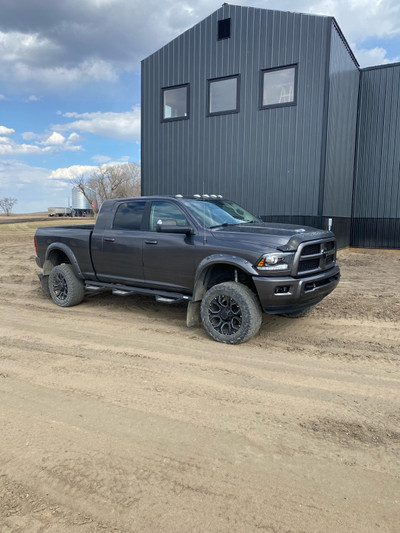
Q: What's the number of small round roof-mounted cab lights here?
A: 5